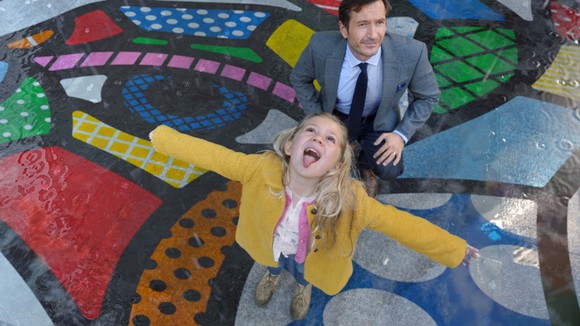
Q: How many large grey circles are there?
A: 6